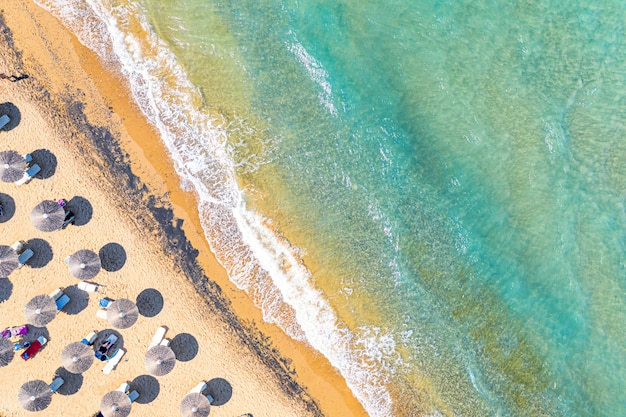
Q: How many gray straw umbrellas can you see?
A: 12